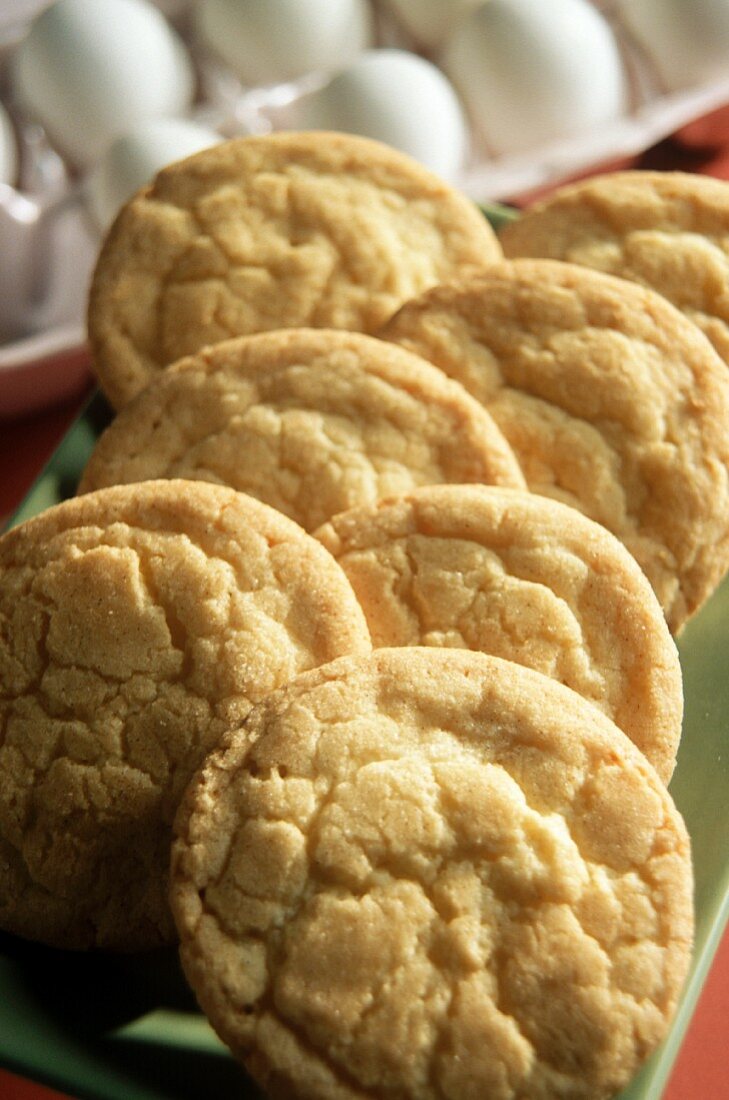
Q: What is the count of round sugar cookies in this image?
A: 7